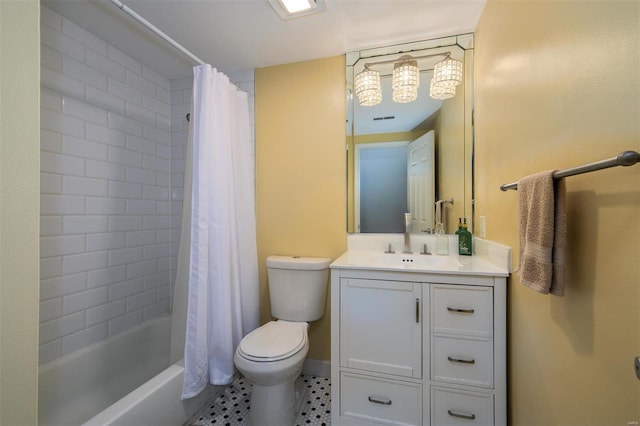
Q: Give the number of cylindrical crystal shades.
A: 3